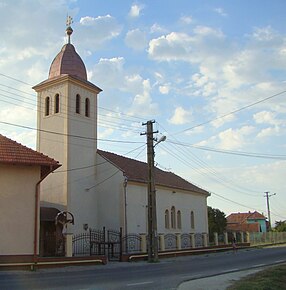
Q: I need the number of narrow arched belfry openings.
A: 4